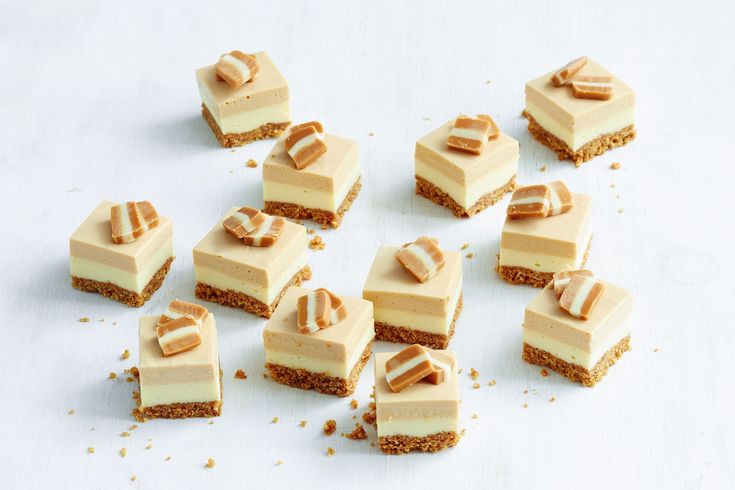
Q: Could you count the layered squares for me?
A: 12